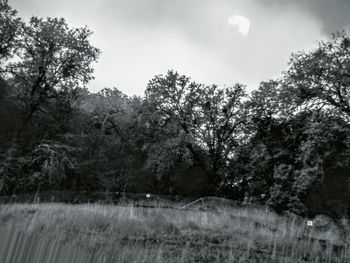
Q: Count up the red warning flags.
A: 0